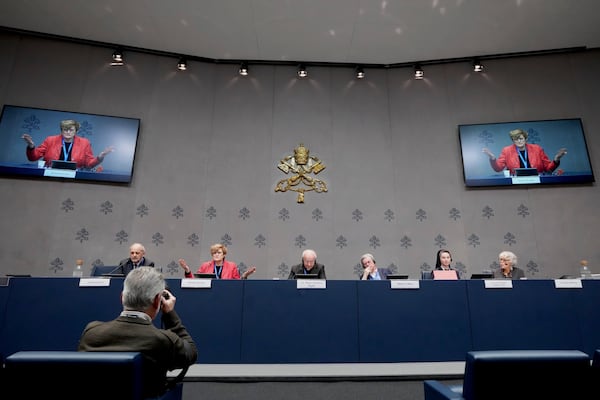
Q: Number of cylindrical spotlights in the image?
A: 7